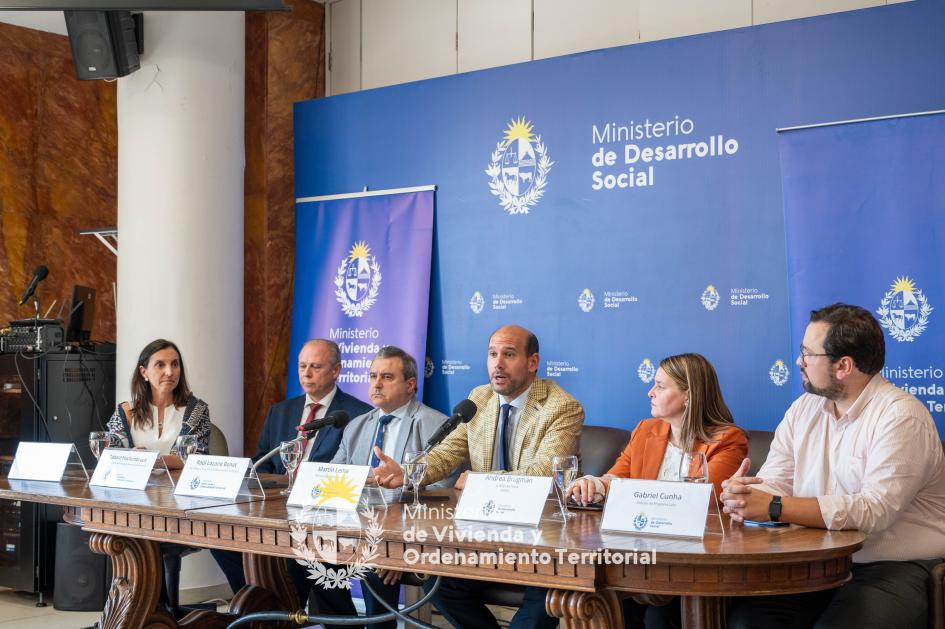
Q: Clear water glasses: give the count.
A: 6